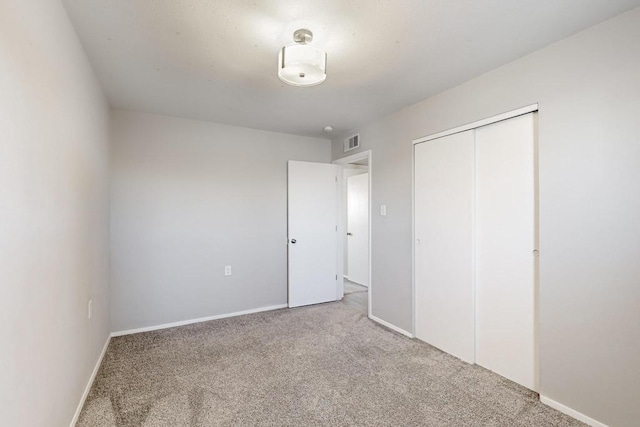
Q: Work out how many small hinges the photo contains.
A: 3